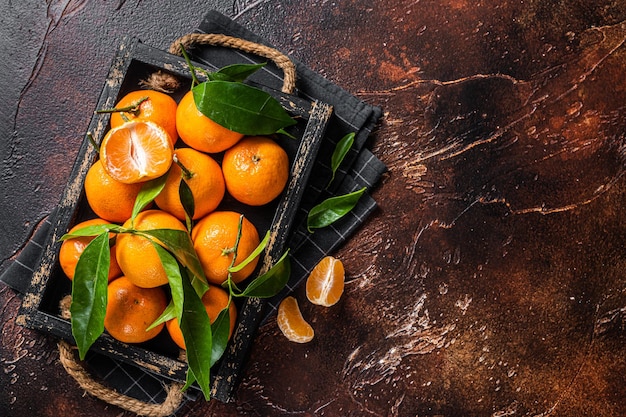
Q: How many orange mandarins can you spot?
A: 11